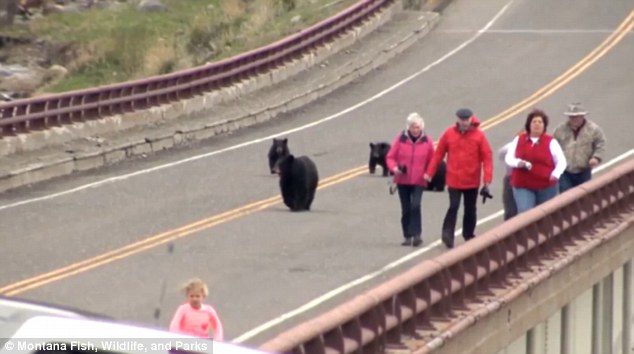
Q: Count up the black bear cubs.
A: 3